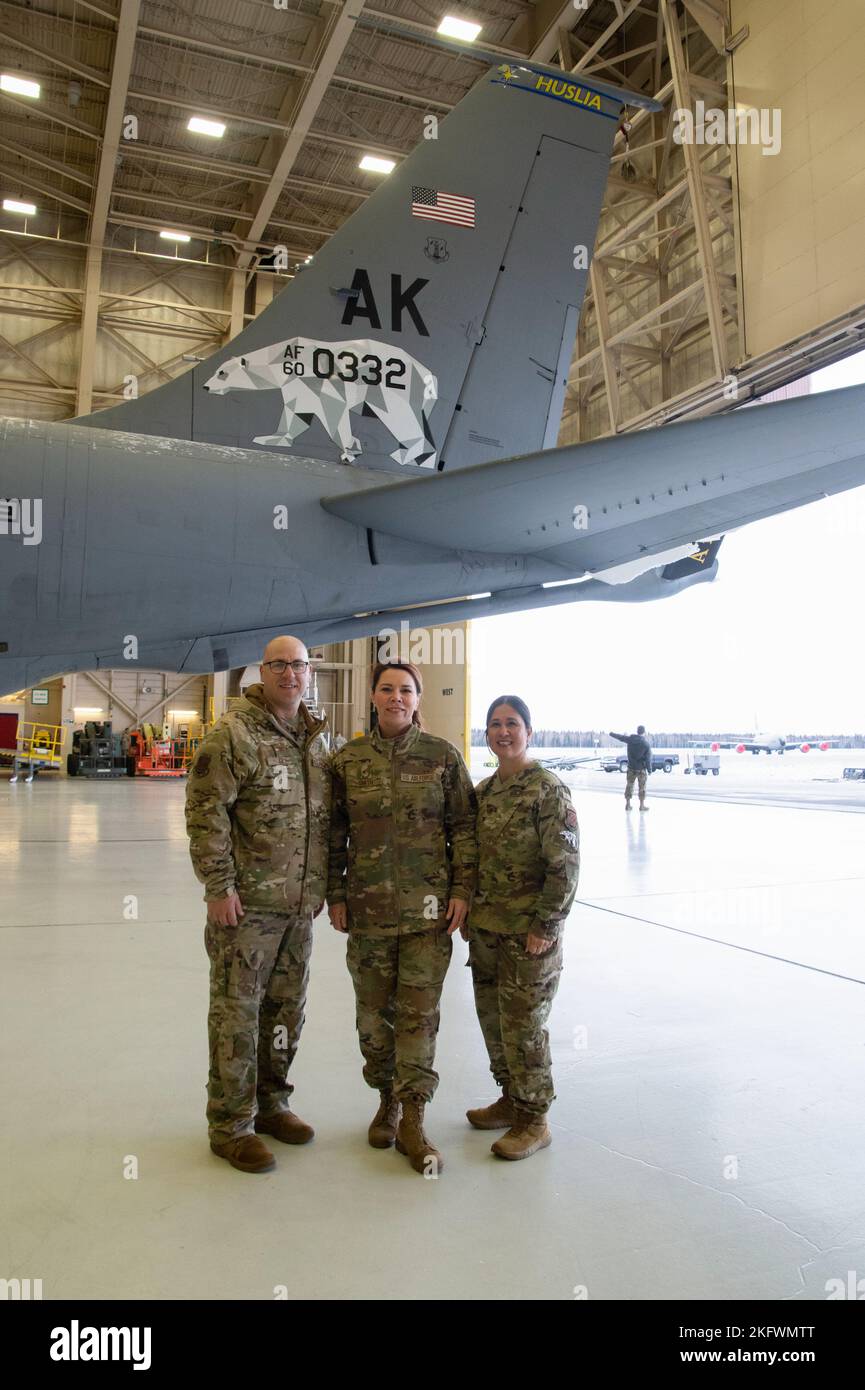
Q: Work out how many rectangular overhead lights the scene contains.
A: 6